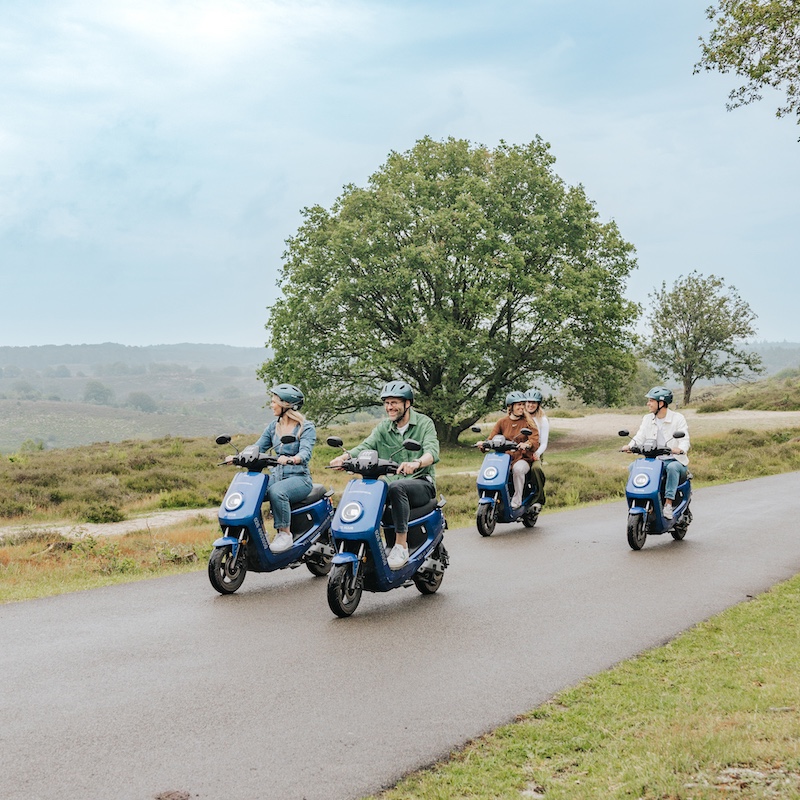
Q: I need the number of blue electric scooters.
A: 4